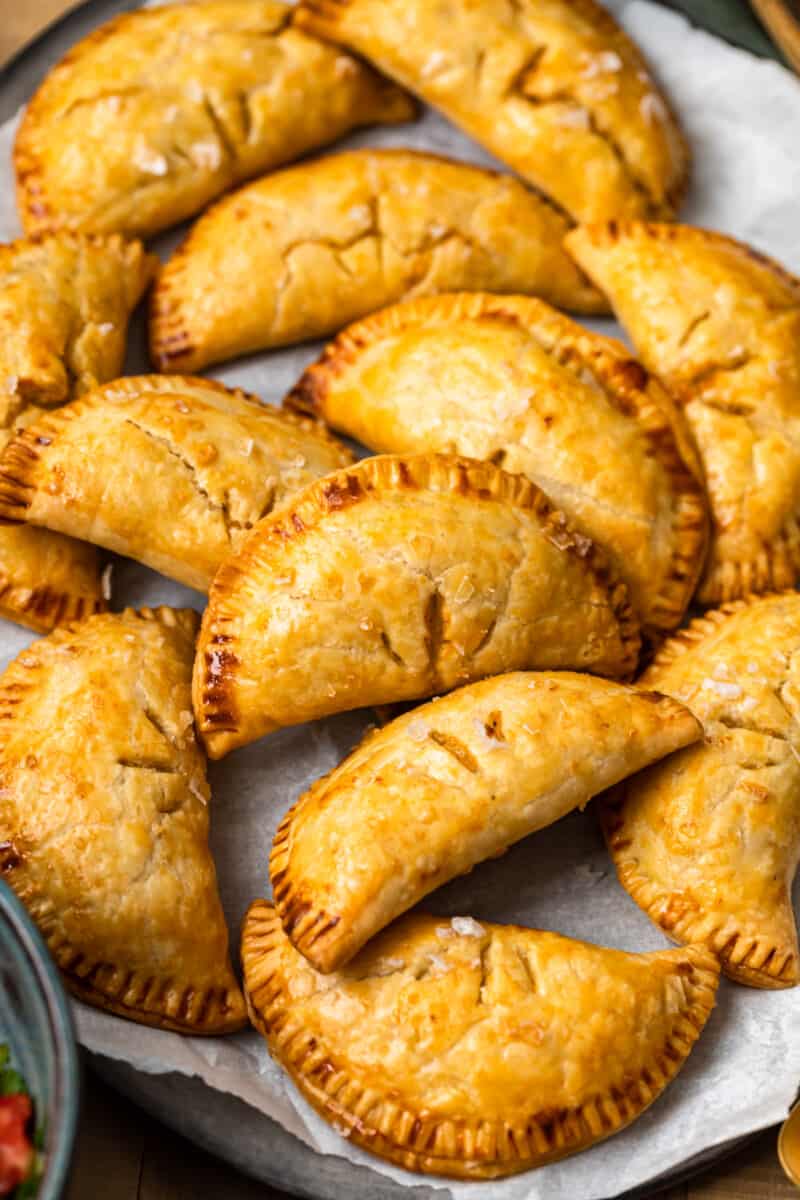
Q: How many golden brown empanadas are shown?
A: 12